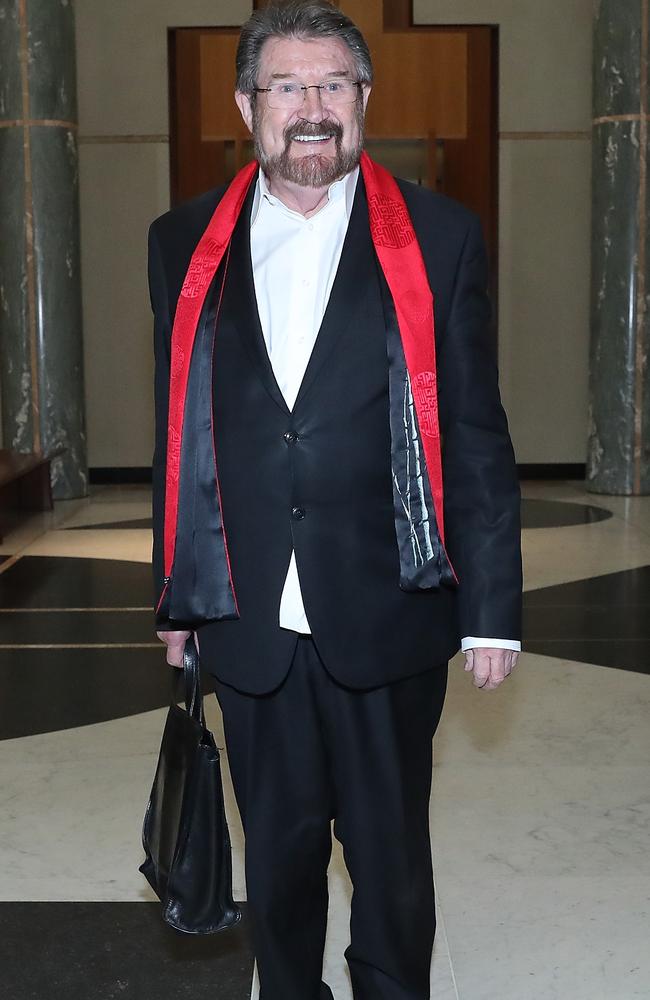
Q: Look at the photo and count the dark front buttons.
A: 2